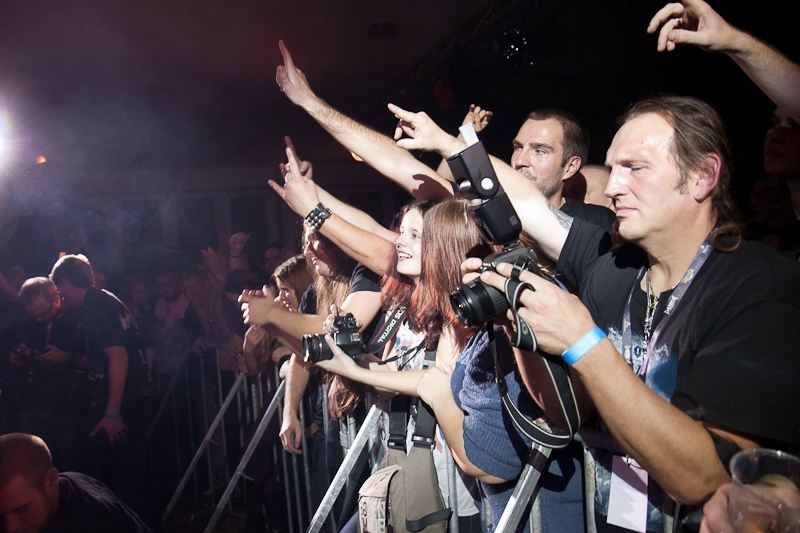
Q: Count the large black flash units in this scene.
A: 1